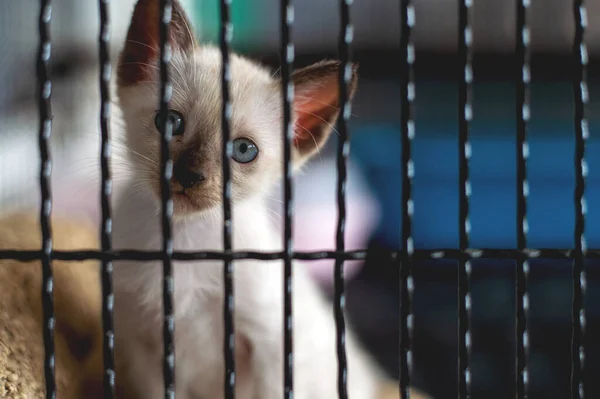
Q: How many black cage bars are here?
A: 11